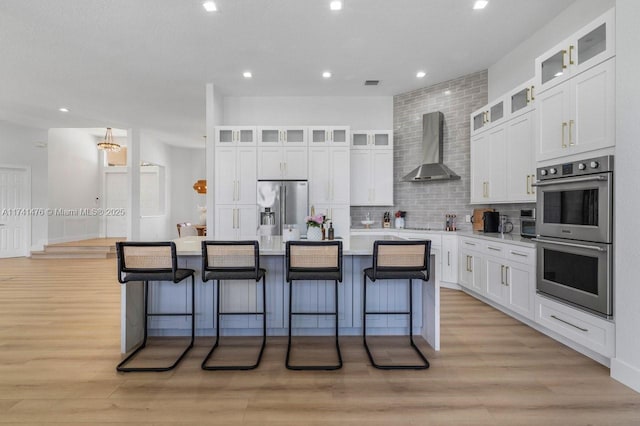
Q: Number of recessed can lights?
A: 7